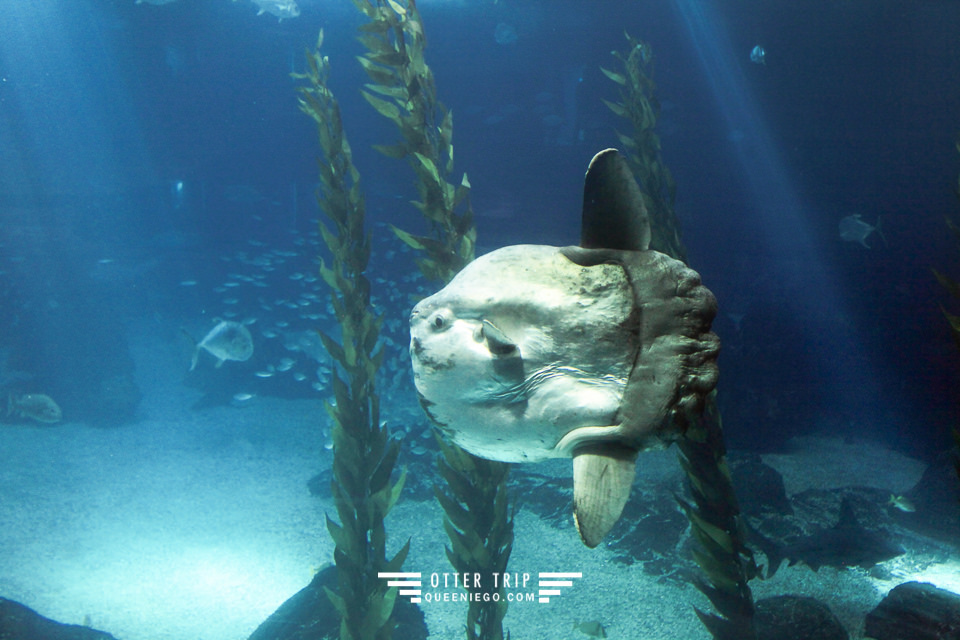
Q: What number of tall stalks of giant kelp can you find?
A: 3